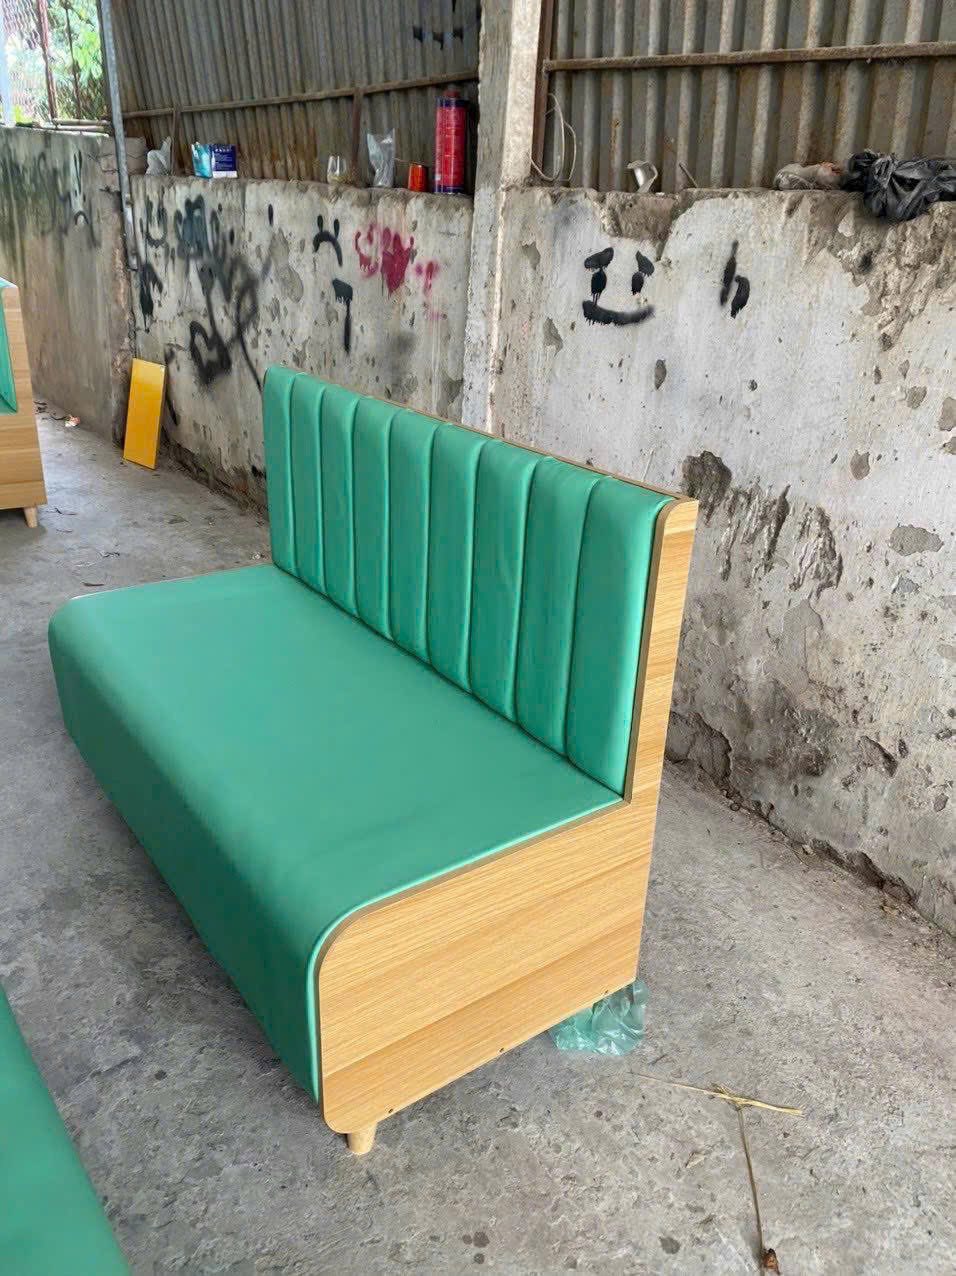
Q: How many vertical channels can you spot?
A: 9